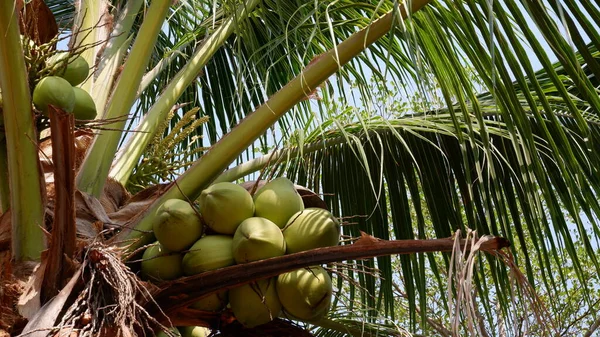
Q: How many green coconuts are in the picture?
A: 15